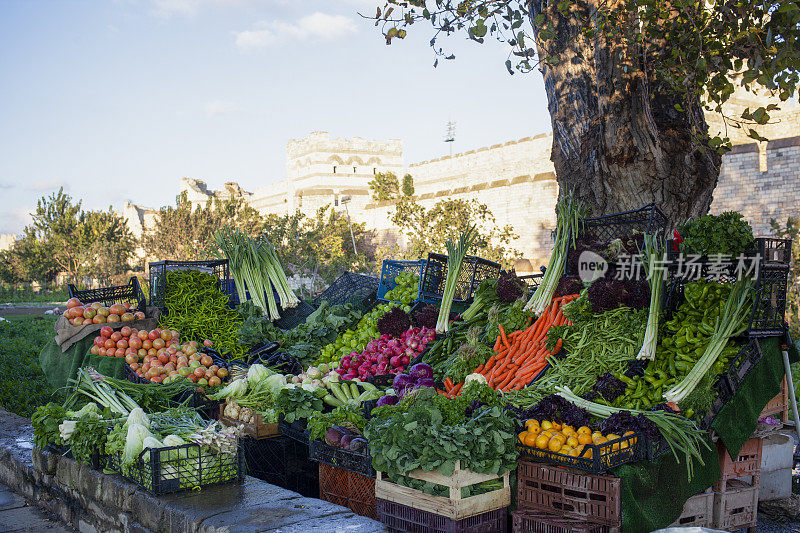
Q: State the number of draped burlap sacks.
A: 1